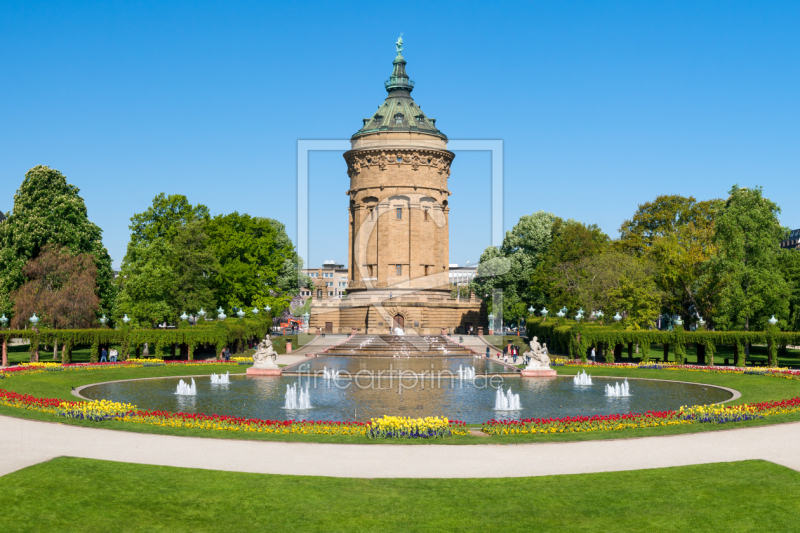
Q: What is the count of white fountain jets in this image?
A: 8